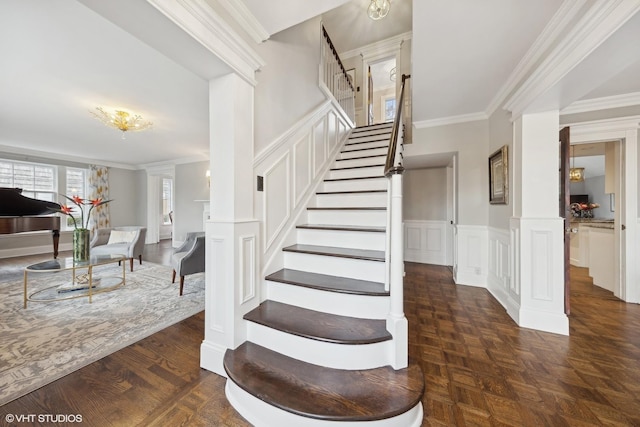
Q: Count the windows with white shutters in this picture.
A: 2